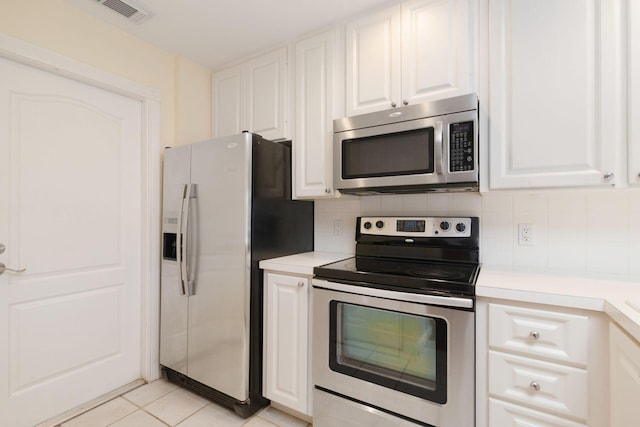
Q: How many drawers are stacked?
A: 3